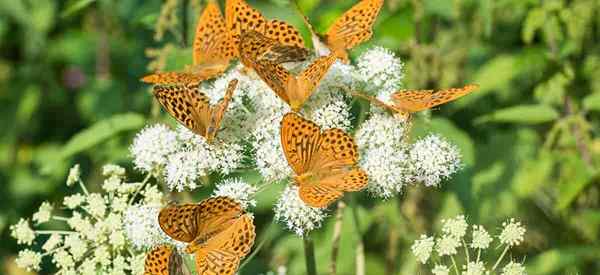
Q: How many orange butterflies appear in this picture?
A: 9